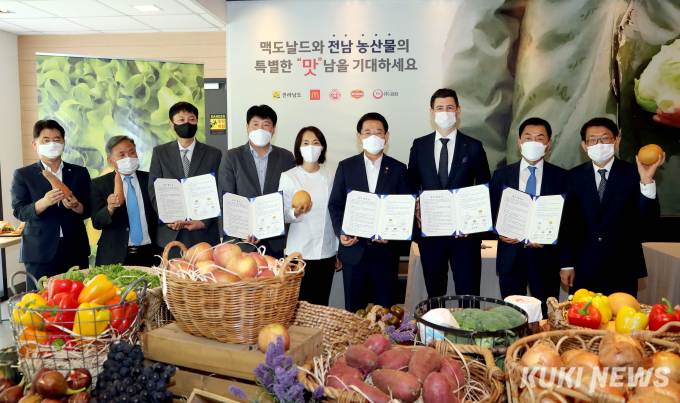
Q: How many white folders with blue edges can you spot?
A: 5